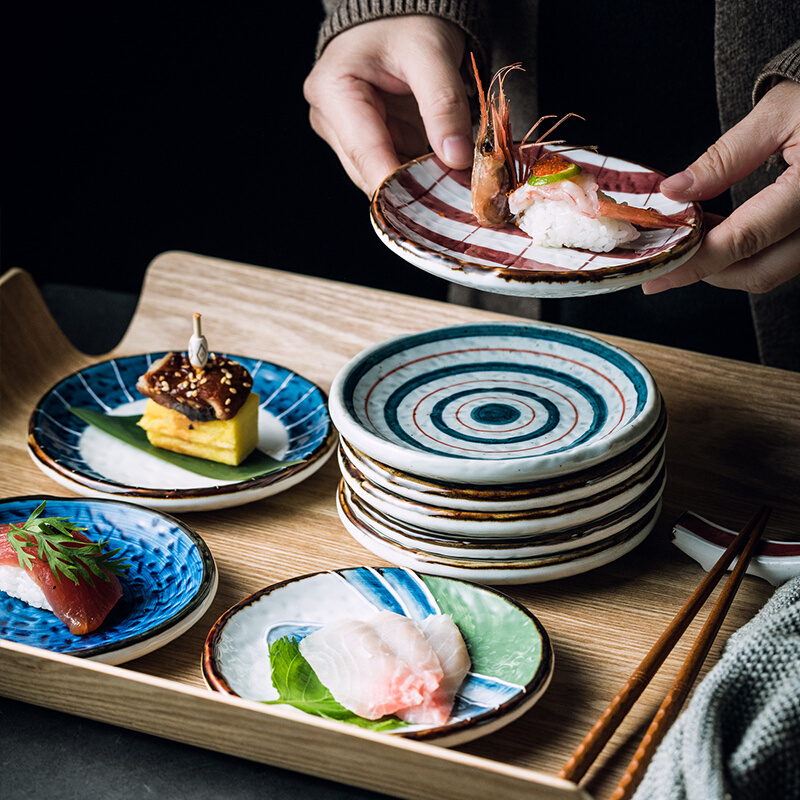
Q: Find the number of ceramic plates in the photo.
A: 9